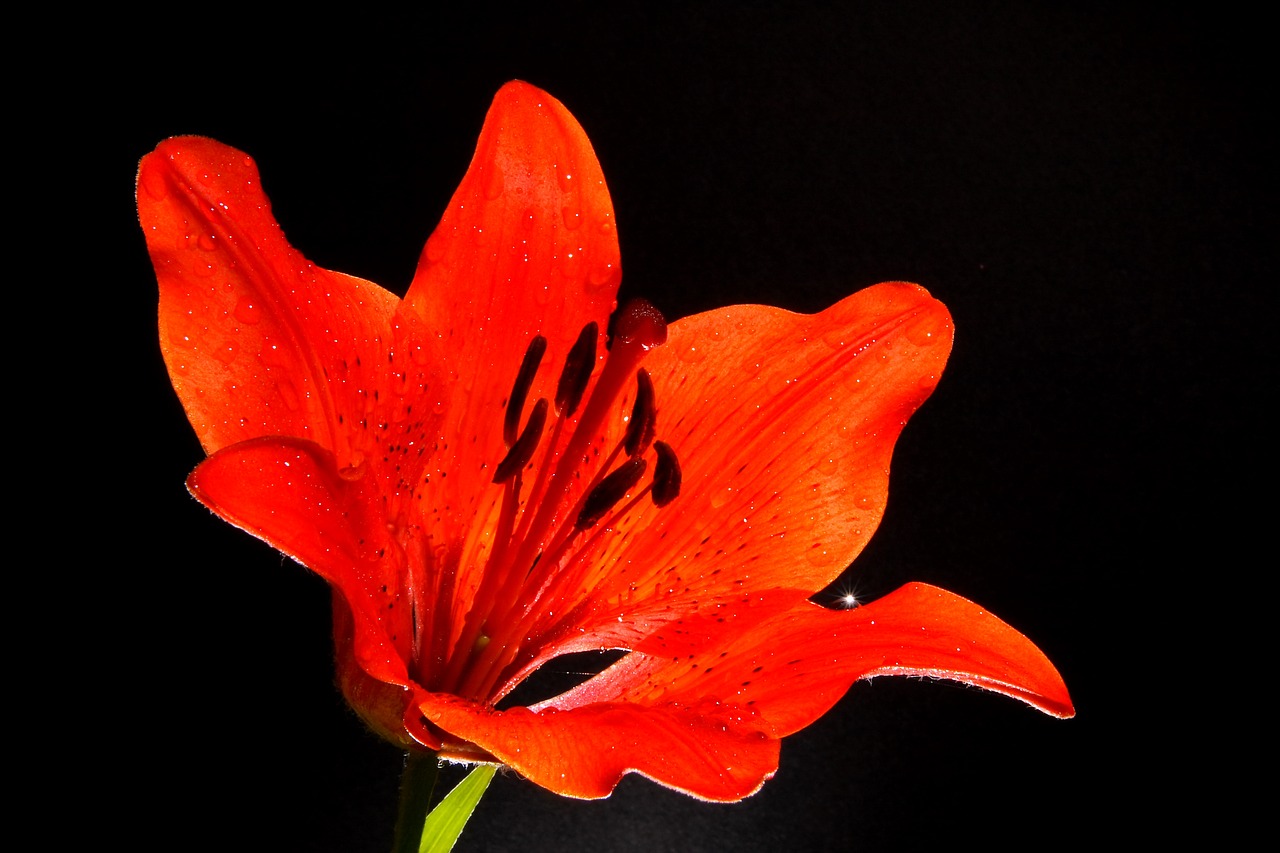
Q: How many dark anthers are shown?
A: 6